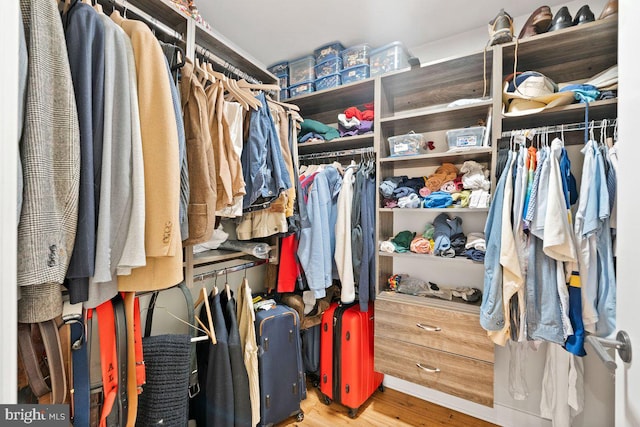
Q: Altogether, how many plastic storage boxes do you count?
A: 13